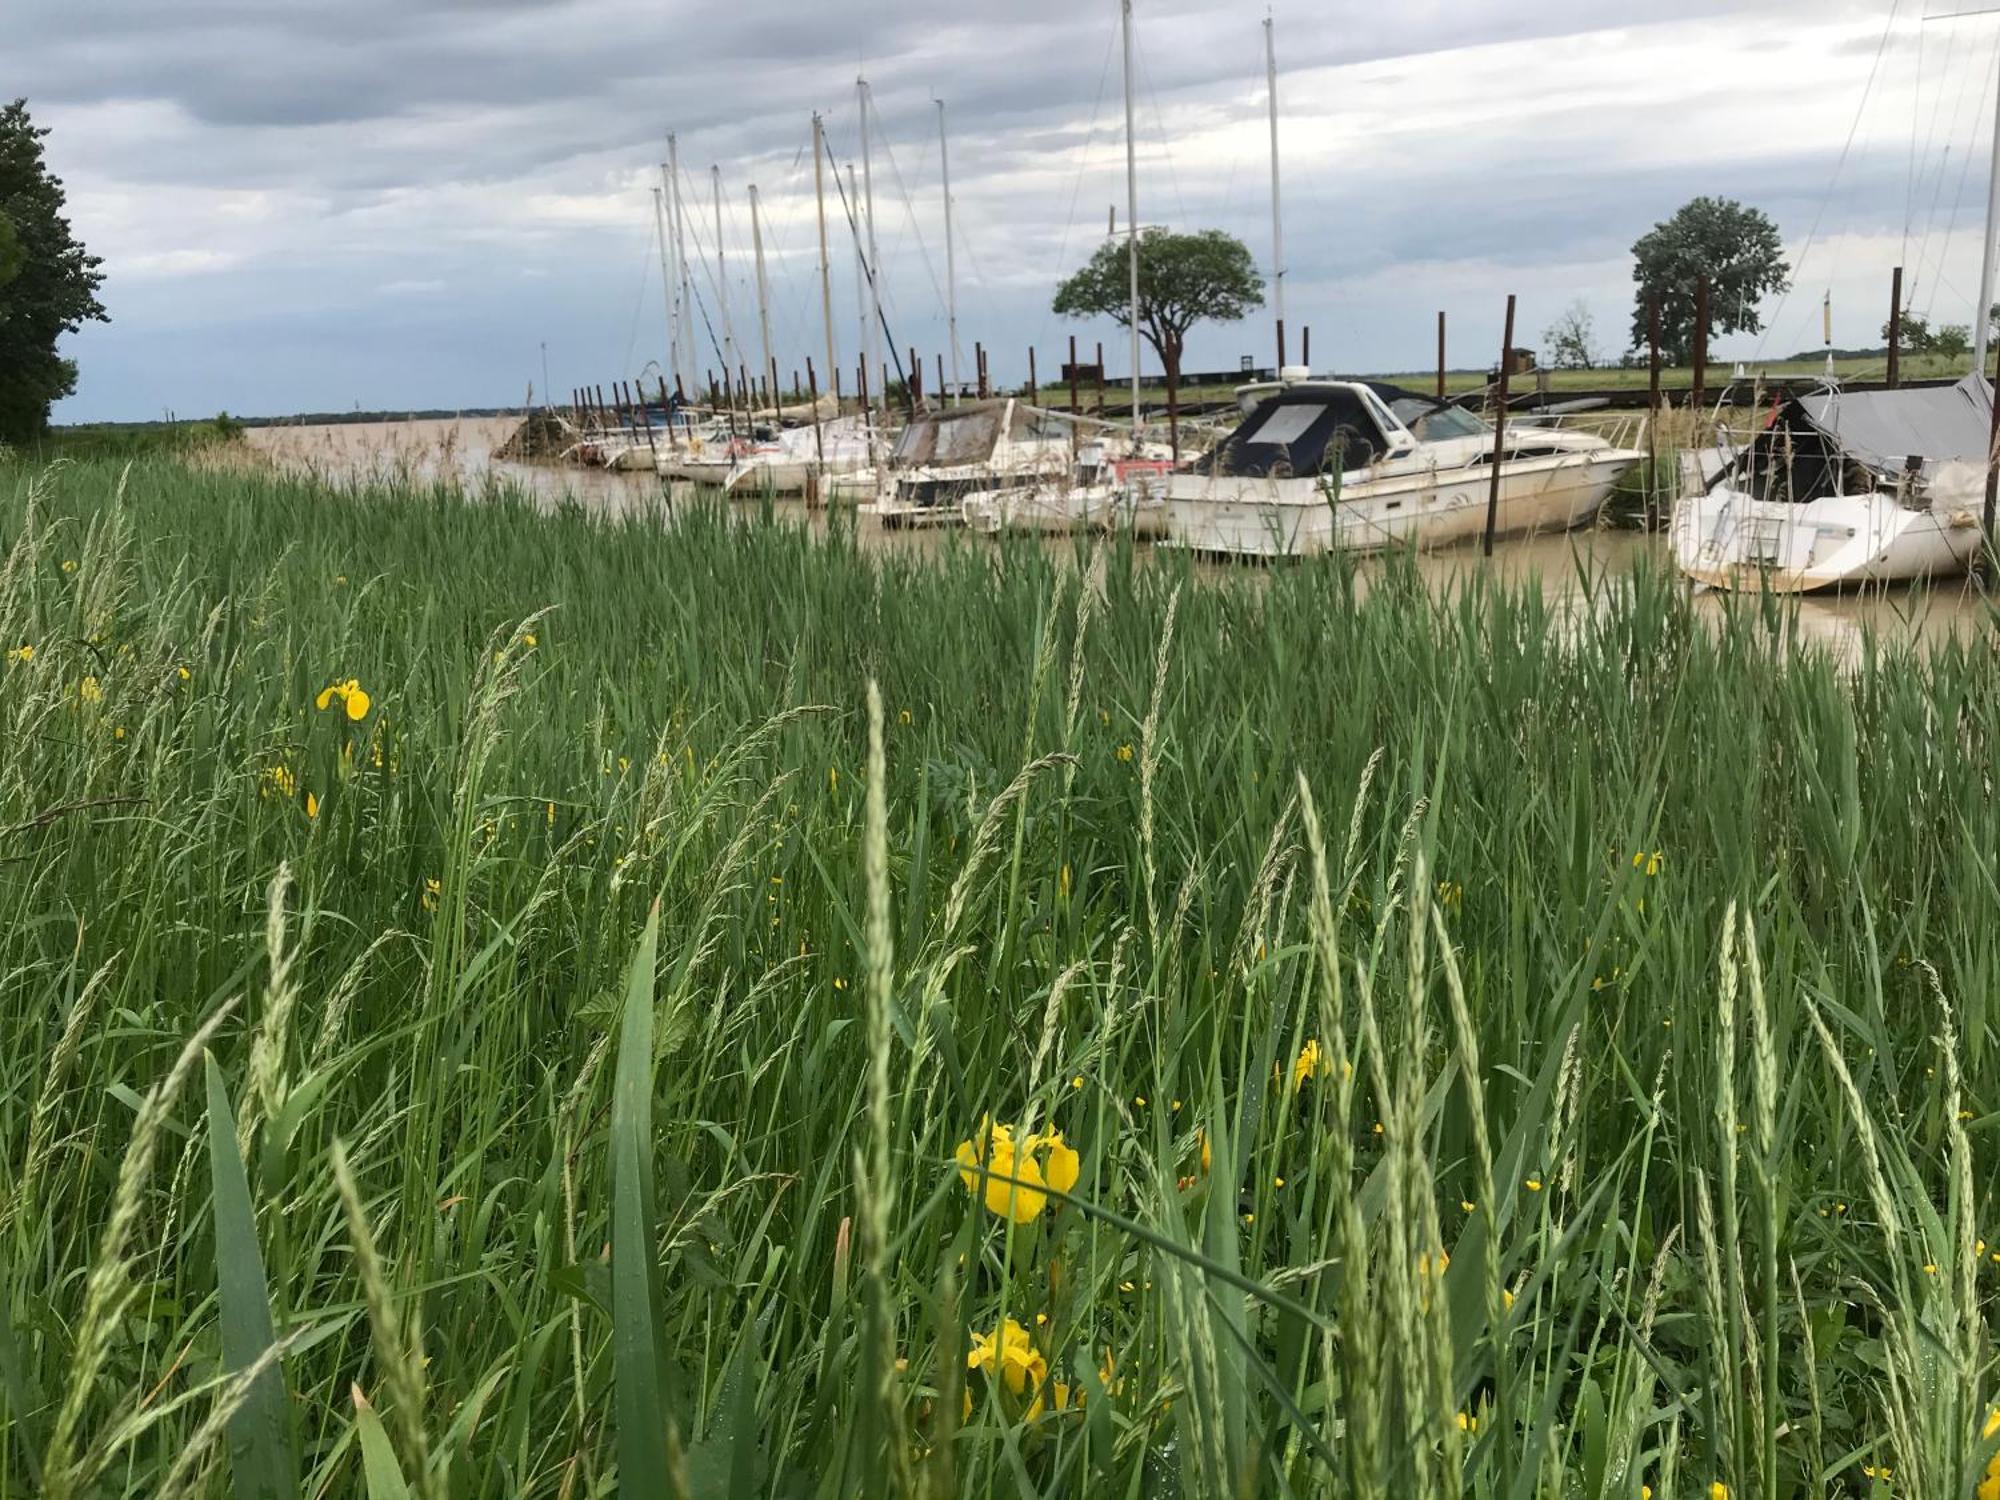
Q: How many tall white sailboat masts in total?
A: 12